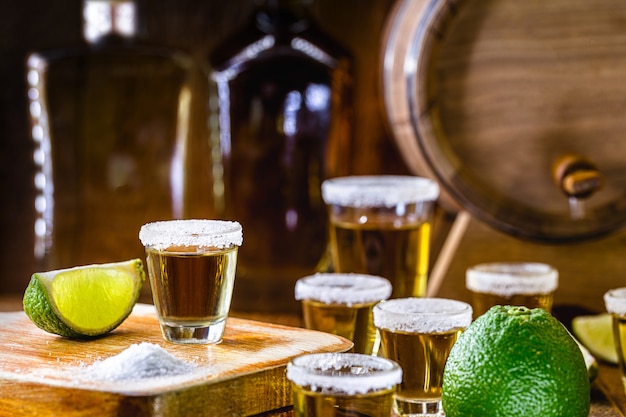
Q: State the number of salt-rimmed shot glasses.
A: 7